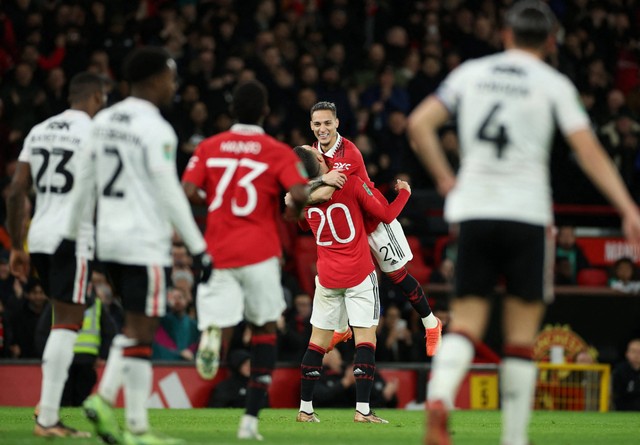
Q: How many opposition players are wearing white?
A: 3